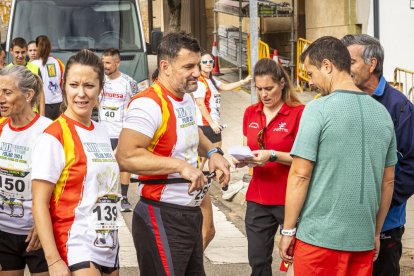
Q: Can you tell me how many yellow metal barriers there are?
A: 3